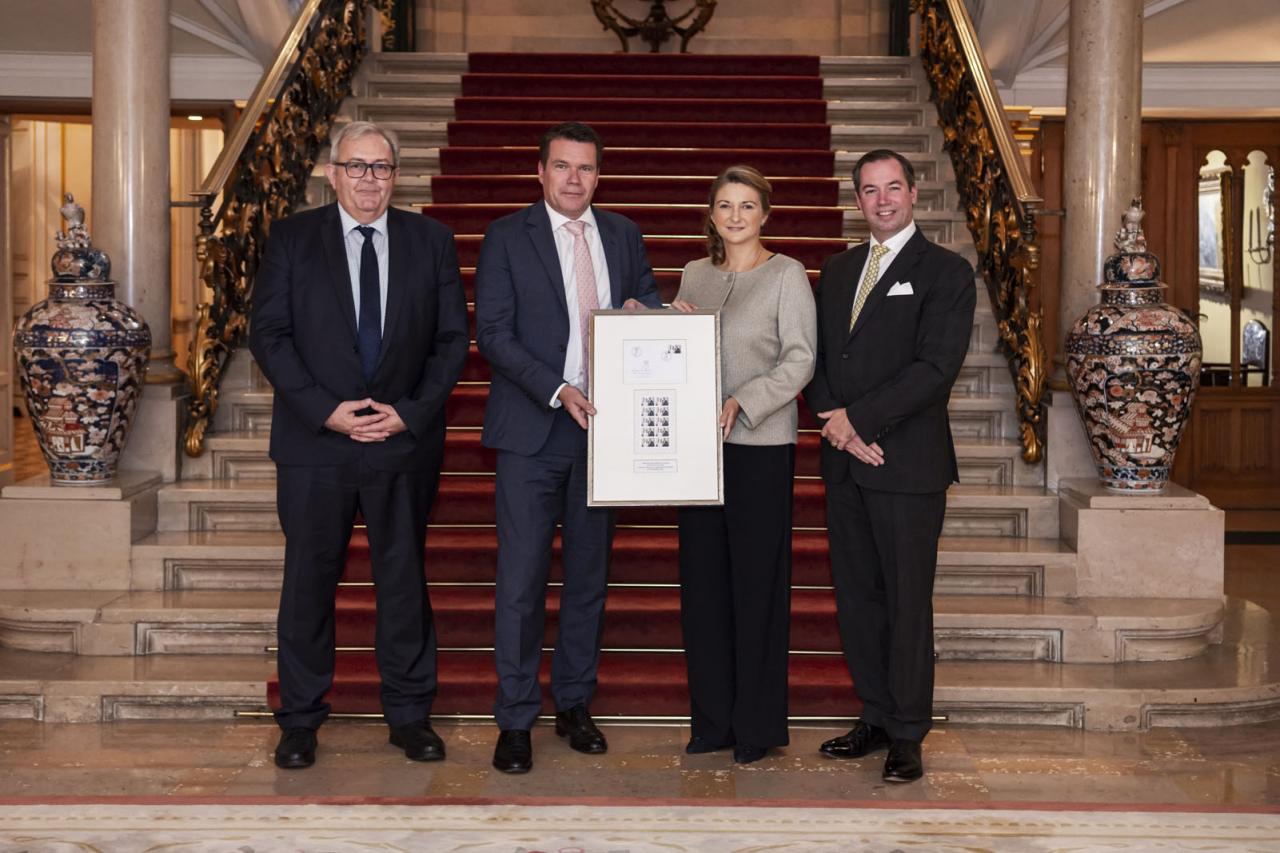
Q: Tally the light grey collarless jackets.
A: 1